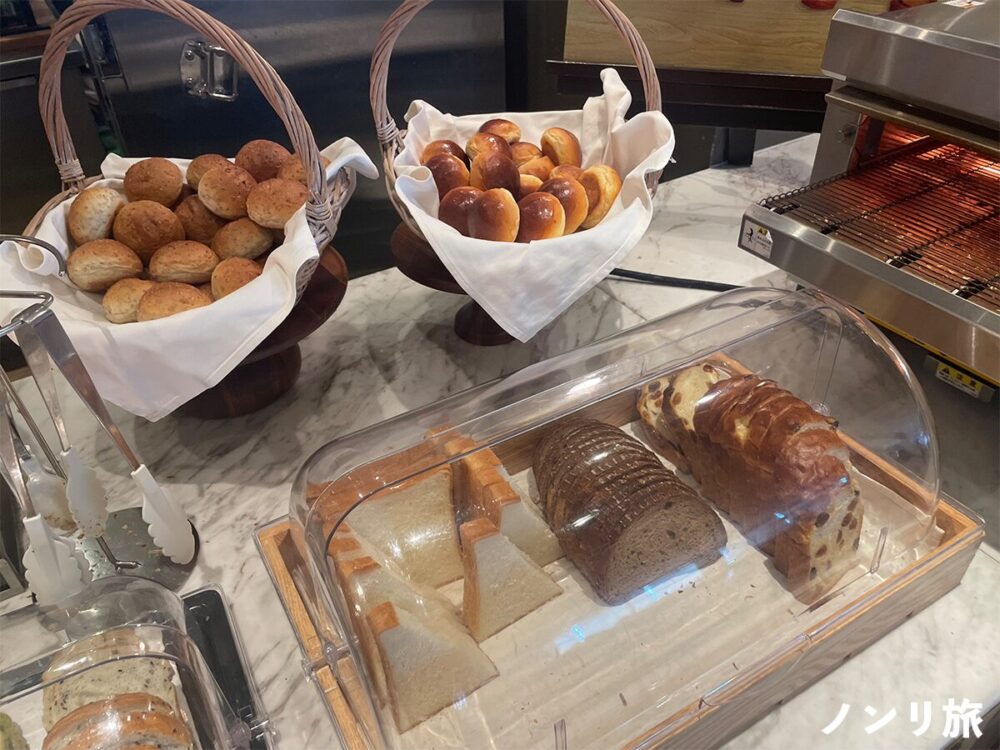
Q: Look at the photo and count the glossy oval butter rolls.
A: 15